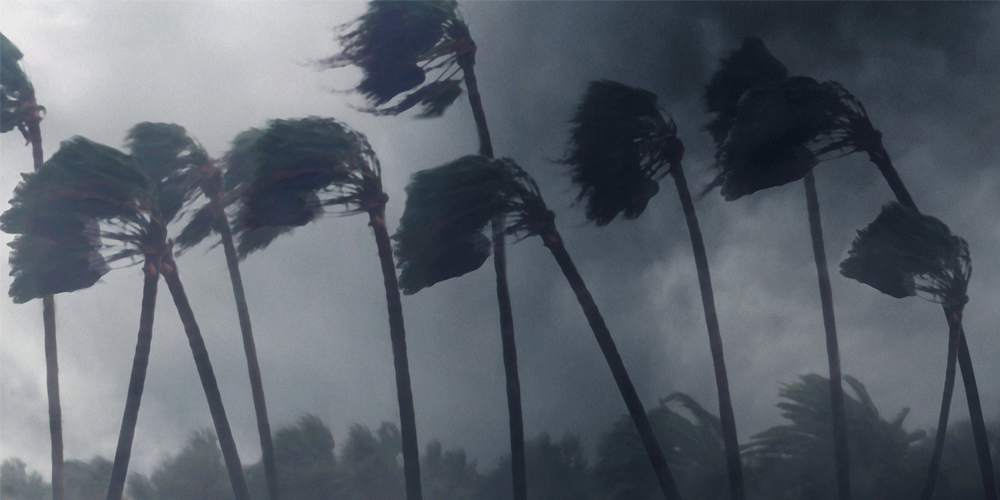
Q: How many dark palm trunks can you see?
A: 11